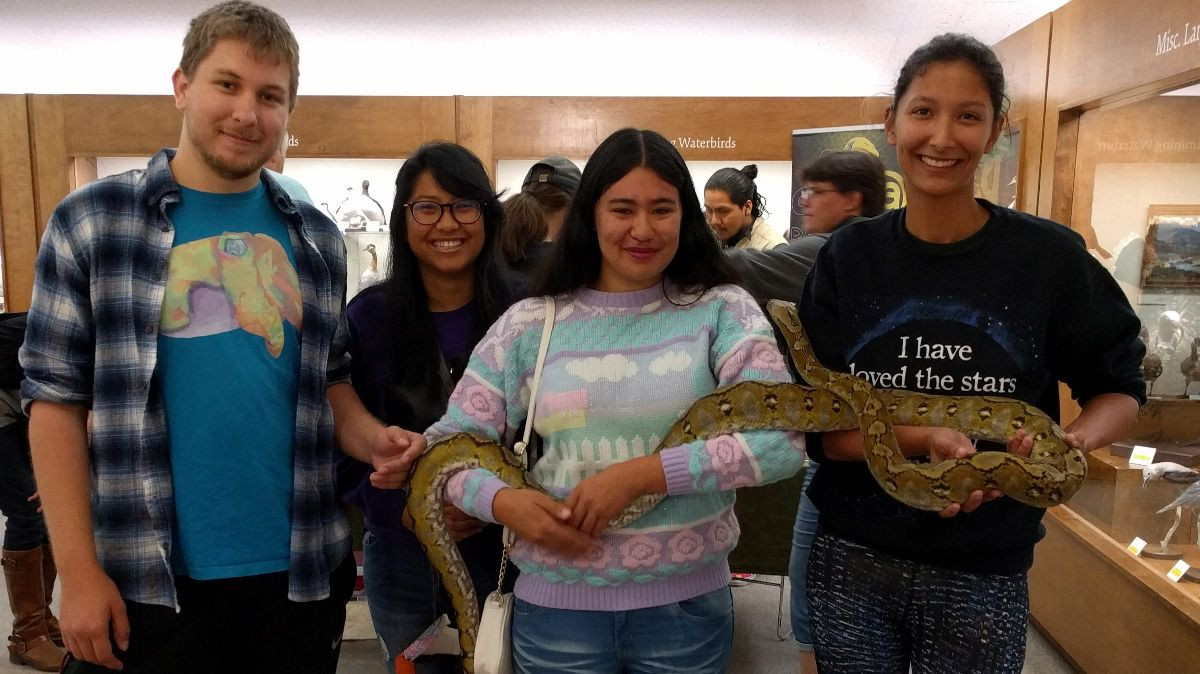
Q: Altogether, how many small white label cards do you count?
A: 3